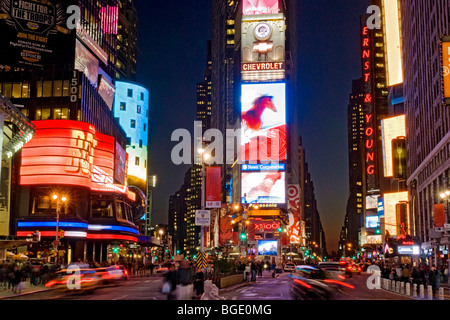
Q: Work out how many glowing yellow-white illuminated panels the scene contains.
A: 3